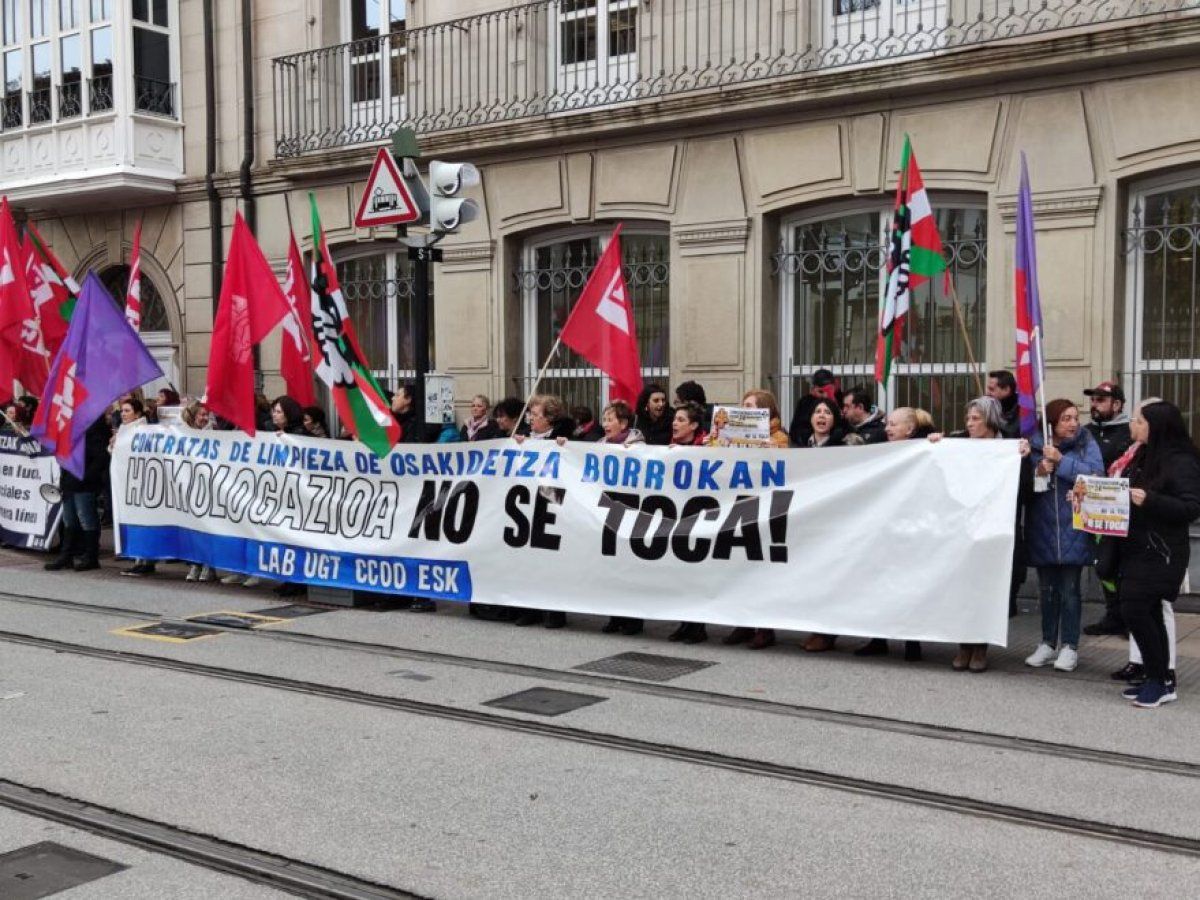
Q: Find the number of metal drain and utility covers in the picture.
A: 6